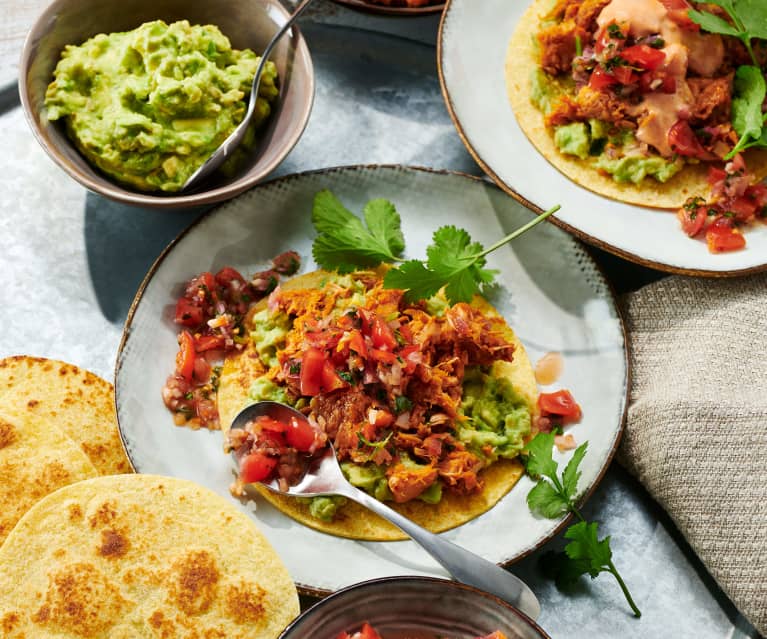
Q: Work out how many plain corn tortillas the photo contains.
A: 3